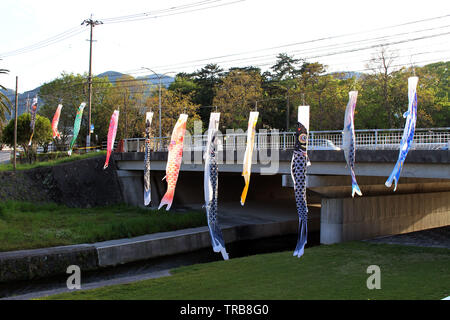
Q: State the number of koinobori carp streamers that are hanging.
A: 11